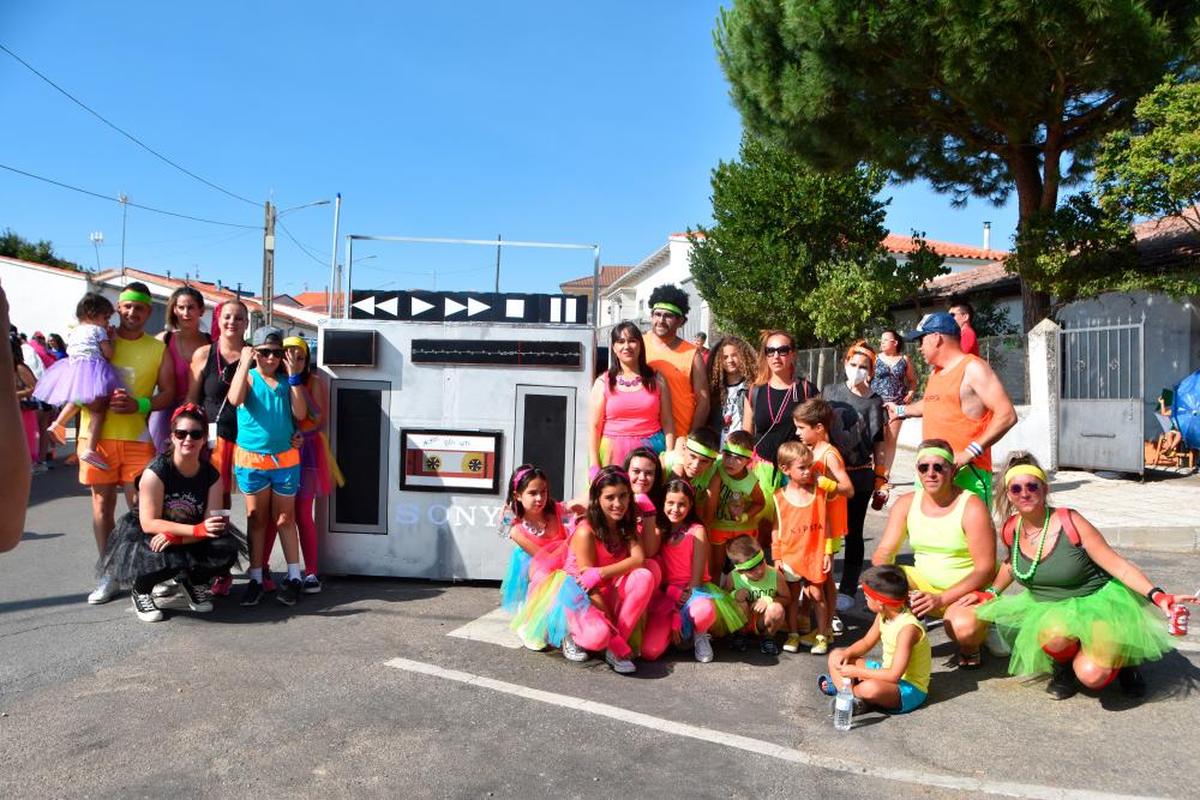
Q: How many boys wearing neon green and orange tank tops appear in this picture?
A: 5